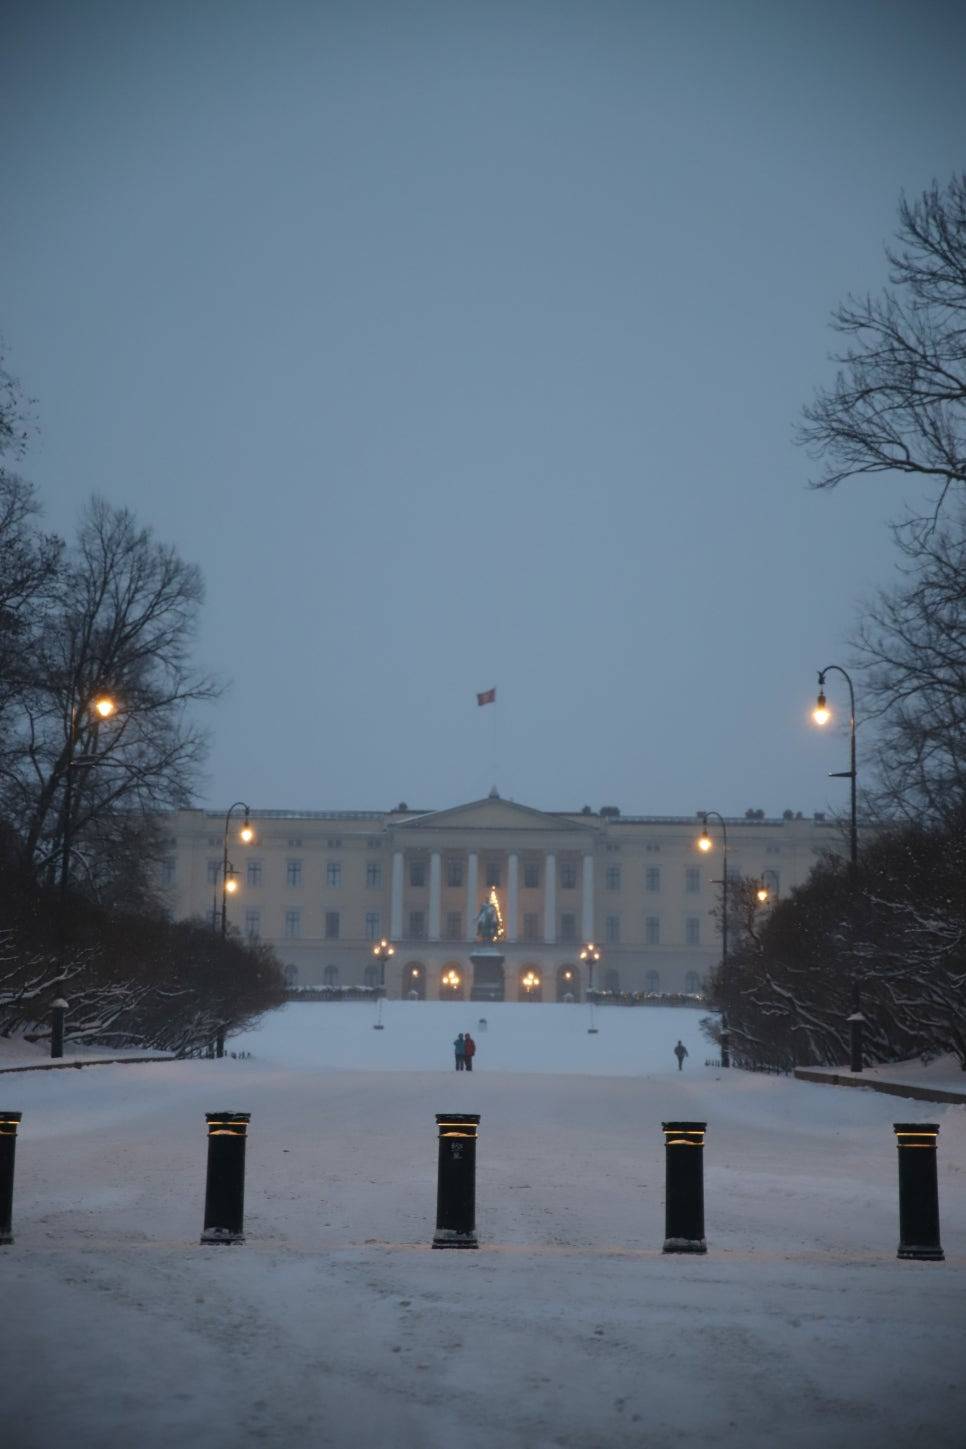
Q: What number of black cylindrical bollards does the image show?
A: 5